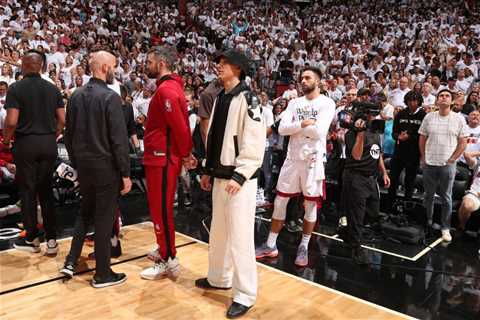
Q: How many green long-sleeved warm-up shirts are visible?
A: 0